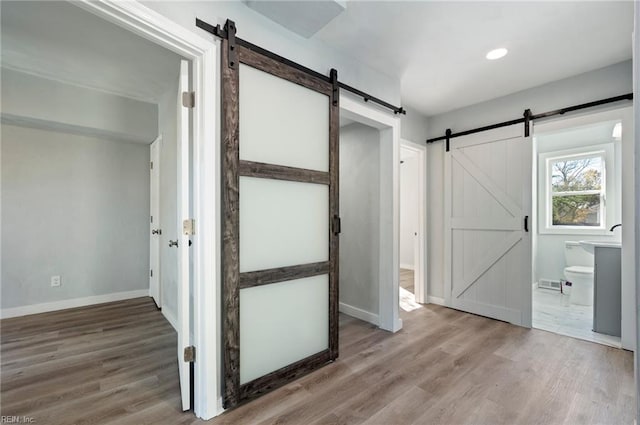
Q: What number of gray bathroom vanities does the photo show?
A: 1